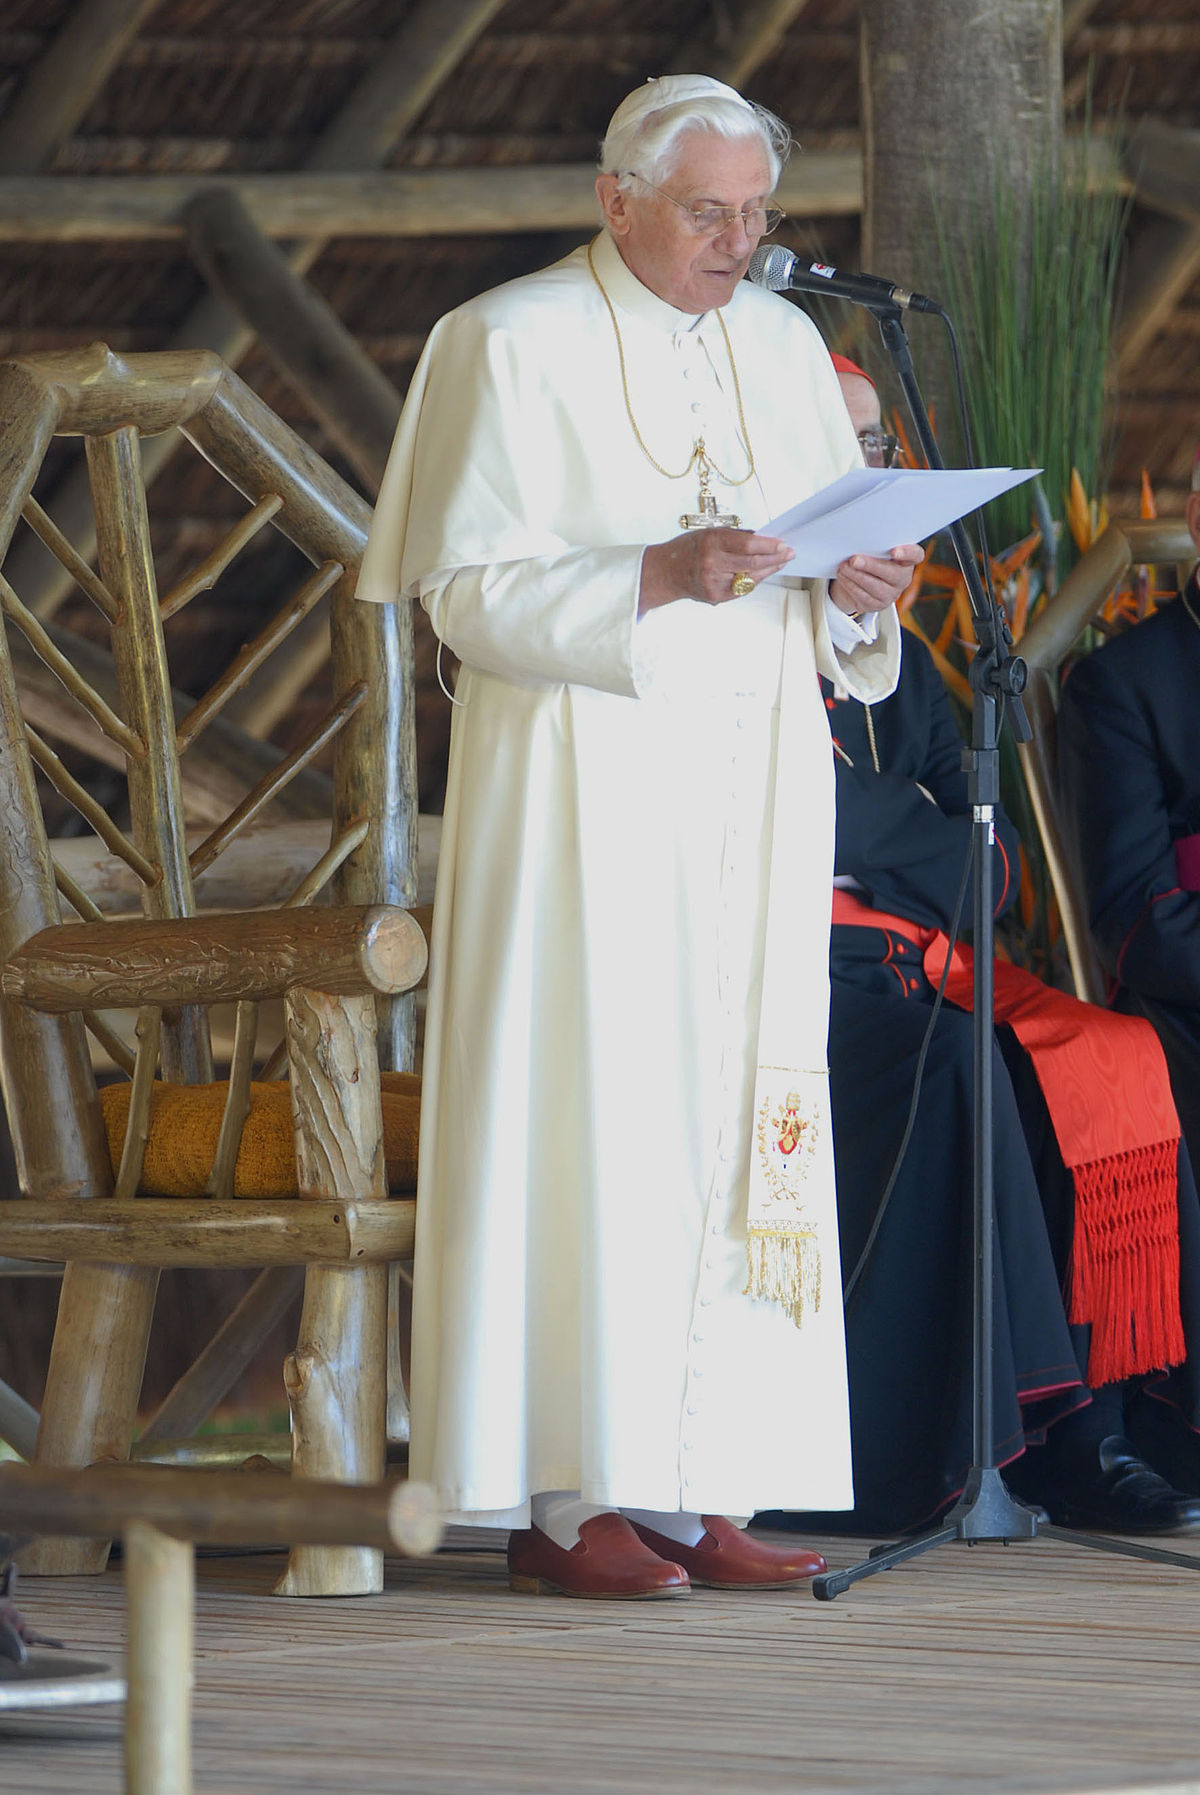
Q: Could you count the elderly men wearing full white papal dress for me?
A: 1